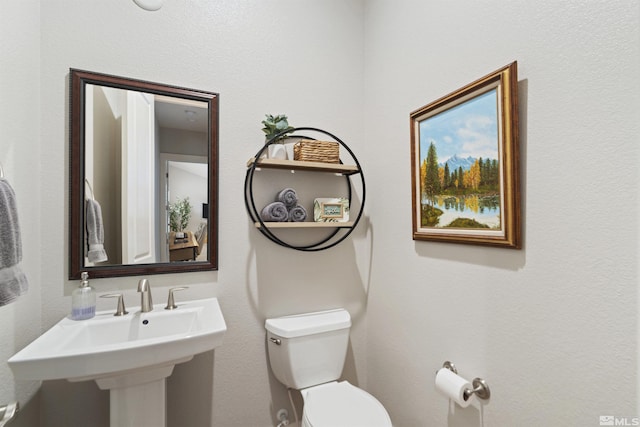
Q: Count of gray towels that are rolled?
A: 3